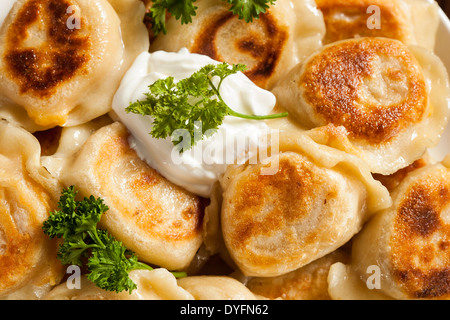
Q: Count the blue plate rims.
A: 0